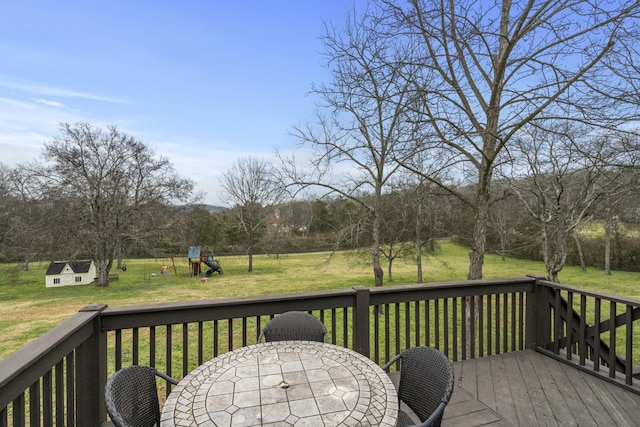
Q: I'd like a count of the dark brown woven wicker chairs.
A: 3